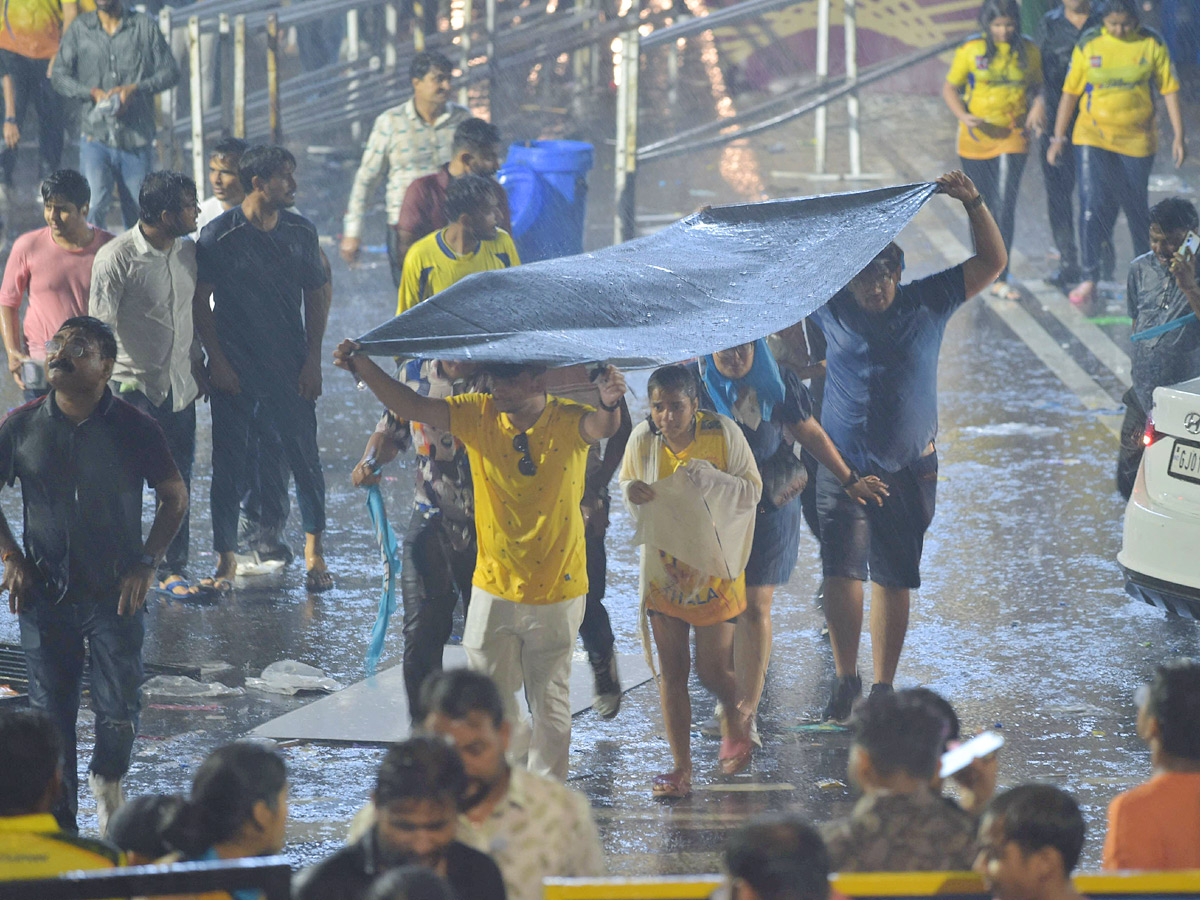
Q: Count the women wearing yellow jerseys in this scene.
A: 3